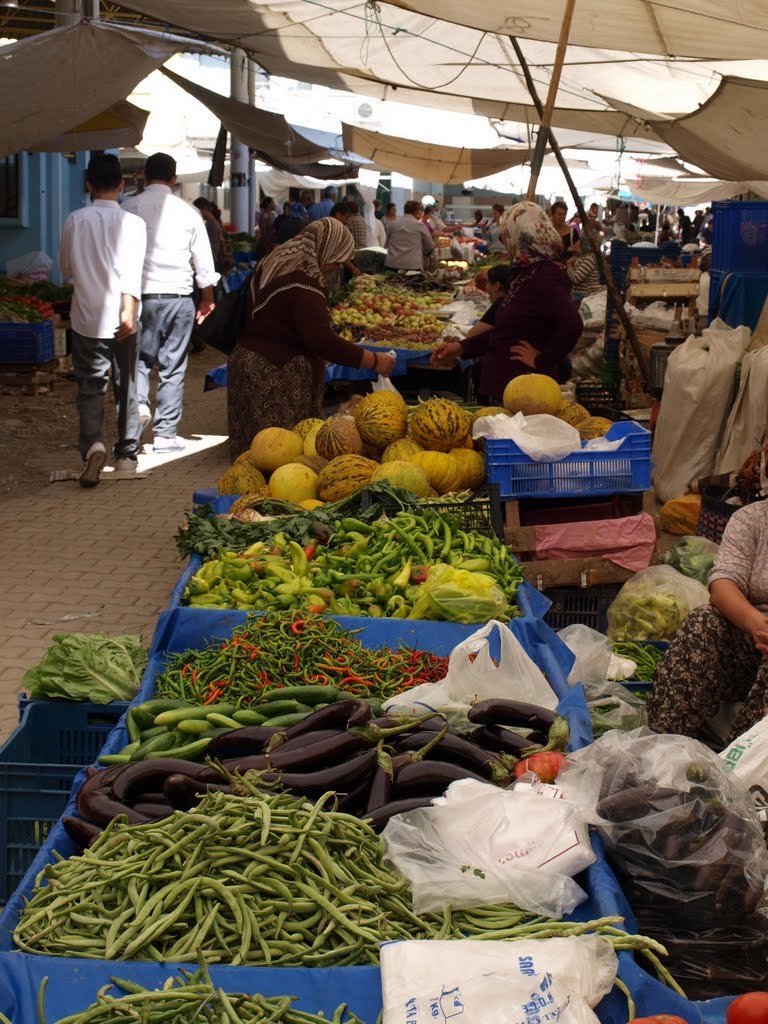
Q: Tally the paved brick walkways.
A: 1